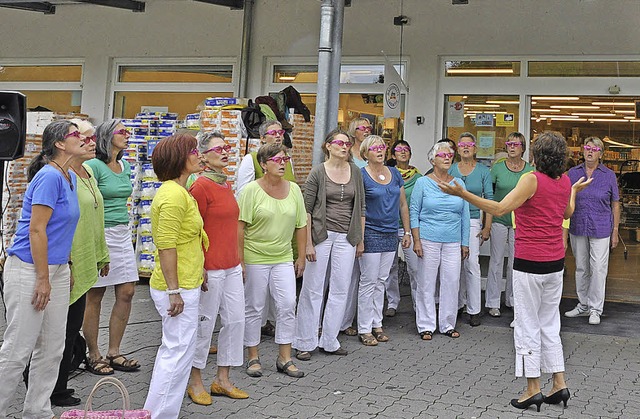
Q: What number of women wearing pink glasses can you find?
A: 15